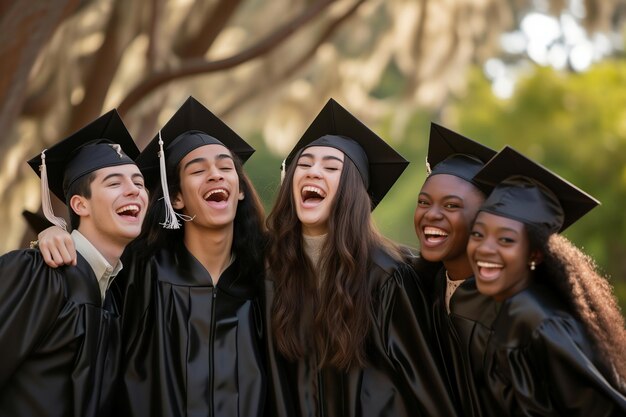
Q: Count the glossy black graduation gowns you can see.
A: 5